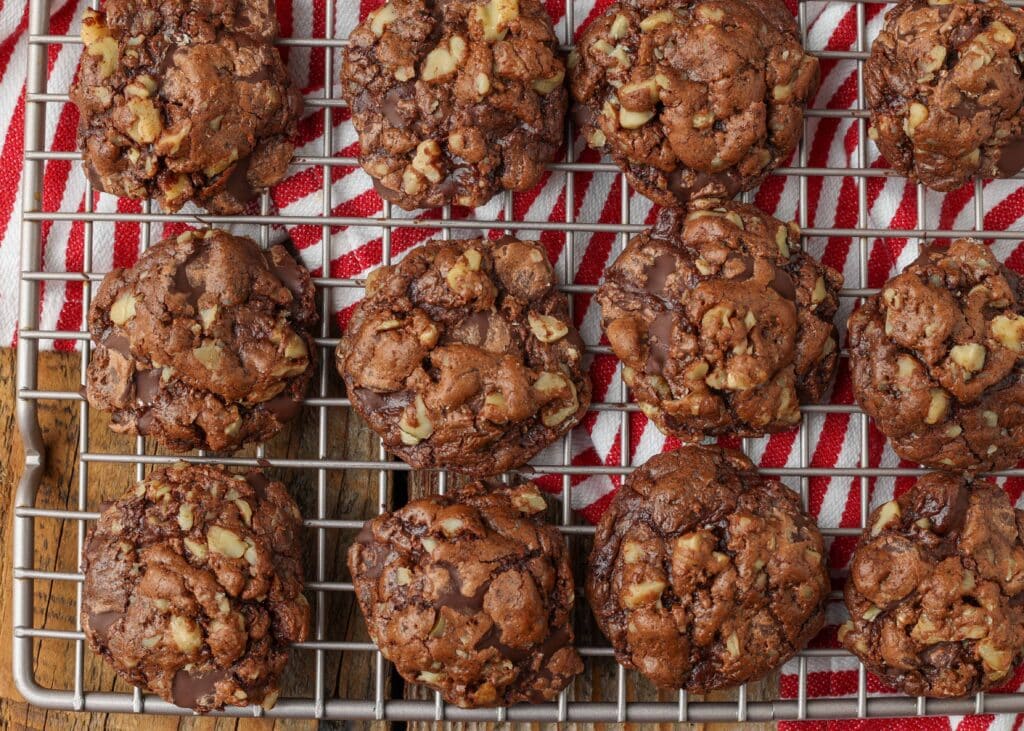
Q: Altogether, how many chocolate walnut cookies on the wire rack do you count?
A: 12